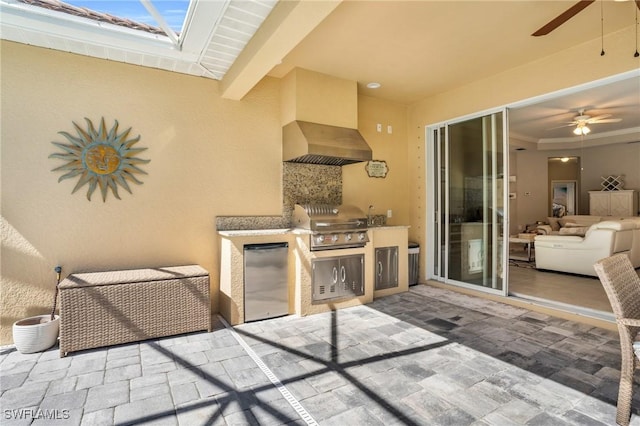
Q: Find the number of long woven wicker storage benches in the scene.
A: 1